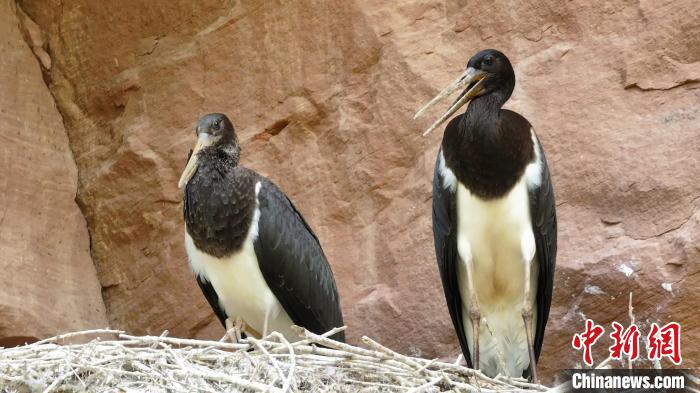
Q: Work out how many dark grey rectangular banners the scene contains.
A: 1